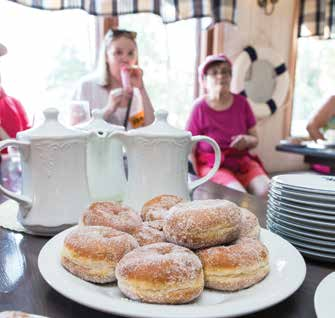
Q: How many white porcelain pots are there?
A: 3